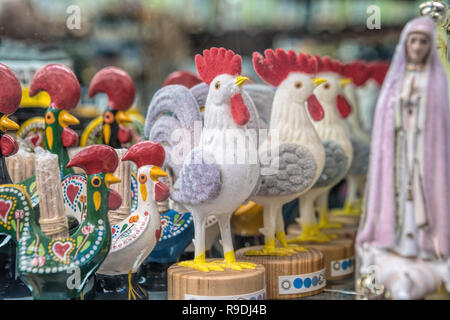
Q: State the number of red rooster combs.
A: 11